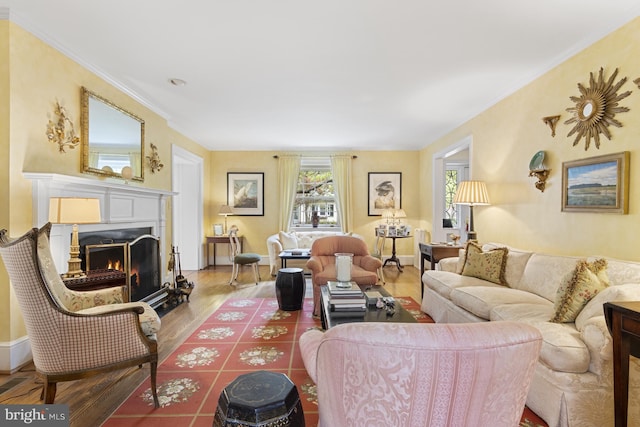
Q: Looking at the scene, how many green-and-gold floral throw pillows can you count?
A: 2